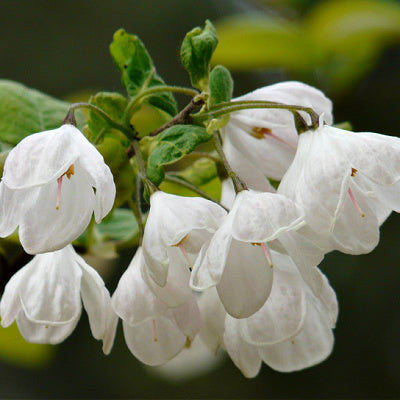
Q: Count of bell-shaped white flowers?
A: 8